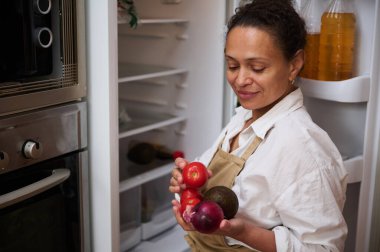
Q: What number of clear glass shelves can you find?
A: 4